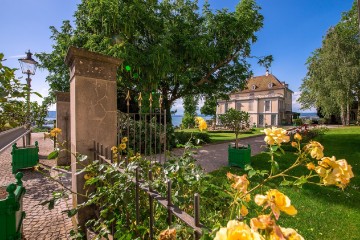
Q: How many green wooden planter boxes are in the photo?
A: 3